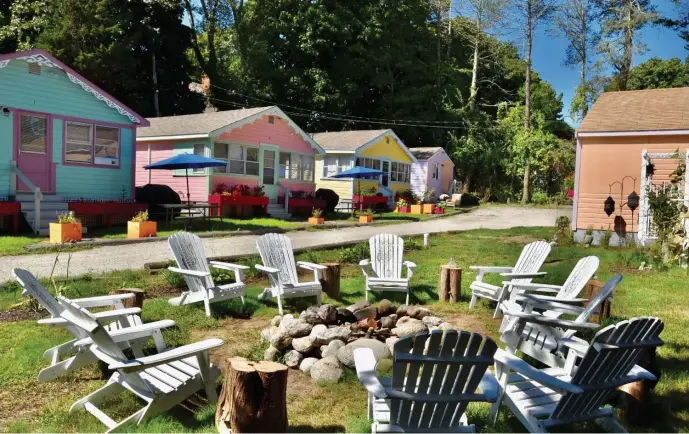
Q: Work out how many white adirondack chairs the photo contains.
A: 10